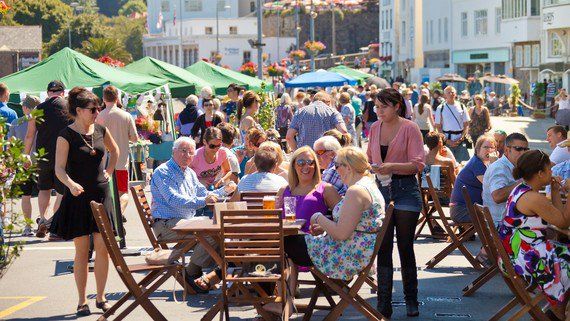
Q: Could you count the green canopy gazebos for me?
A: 4